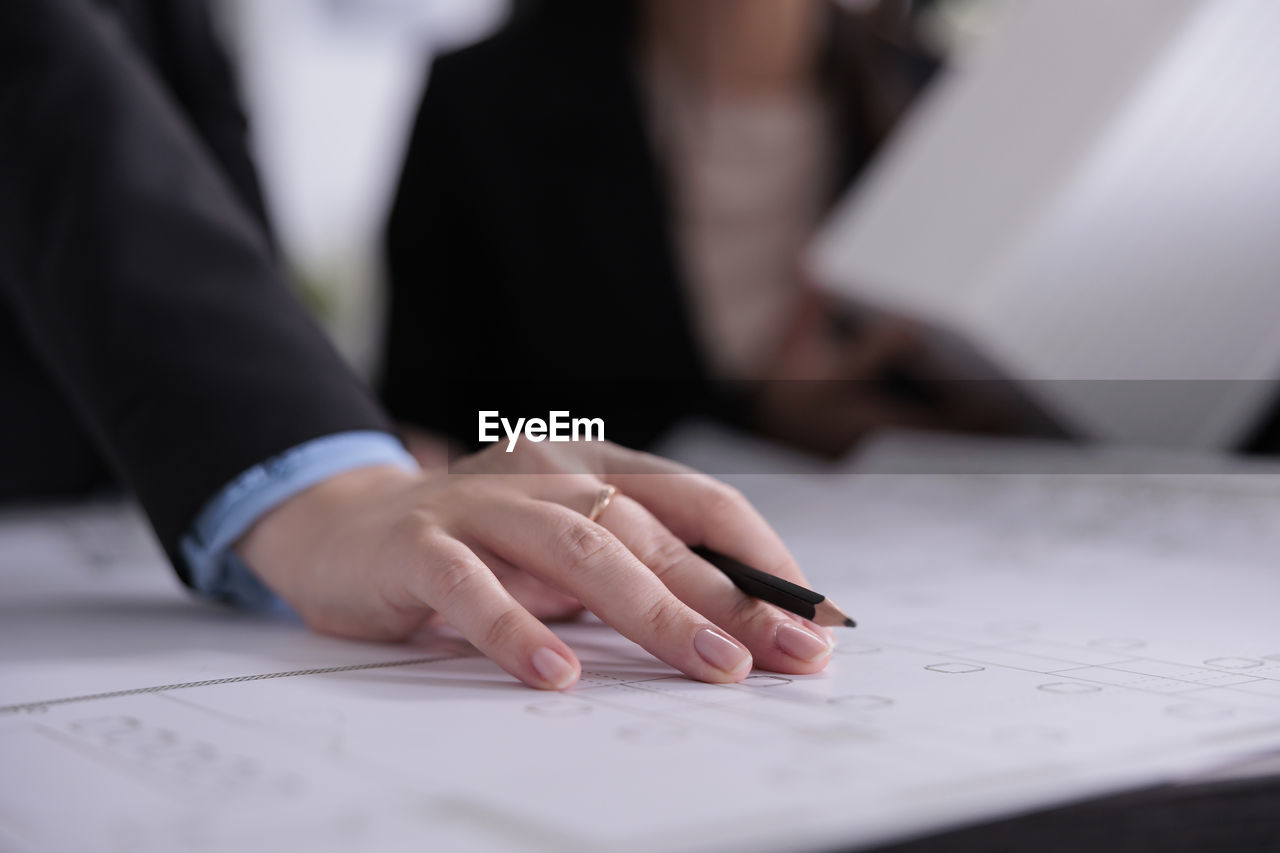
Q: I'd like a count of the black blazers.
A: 2